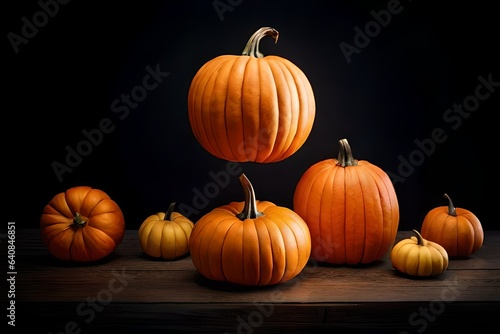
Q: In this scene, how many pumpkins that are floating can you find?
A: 1